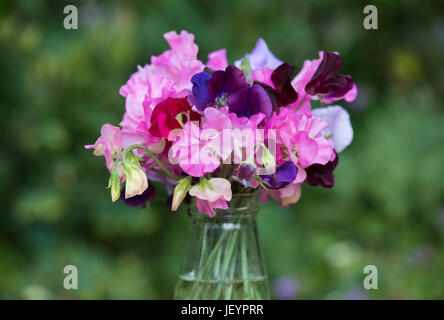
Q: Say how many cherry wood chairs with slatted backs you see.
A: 0